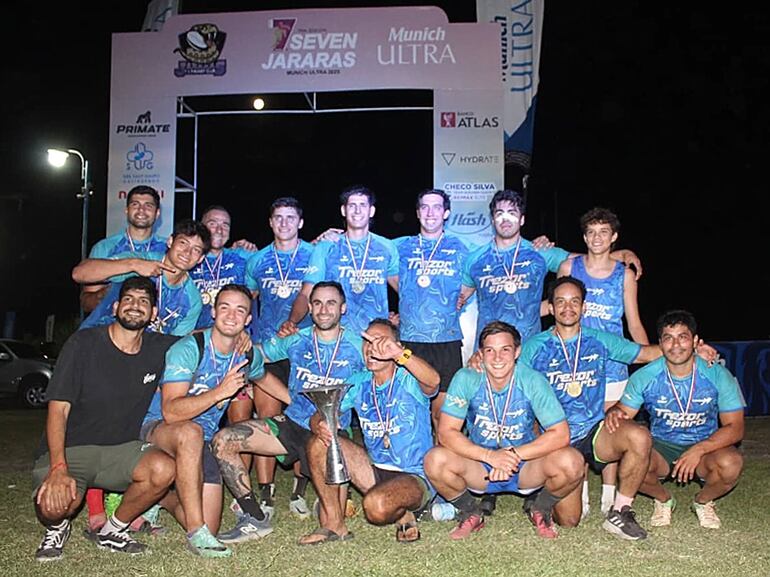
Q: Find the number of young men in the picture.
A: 15